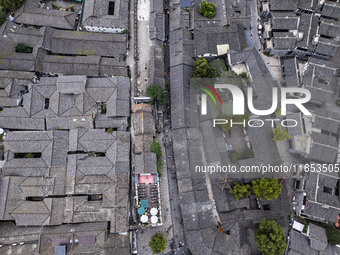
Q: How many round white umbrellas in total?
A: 3